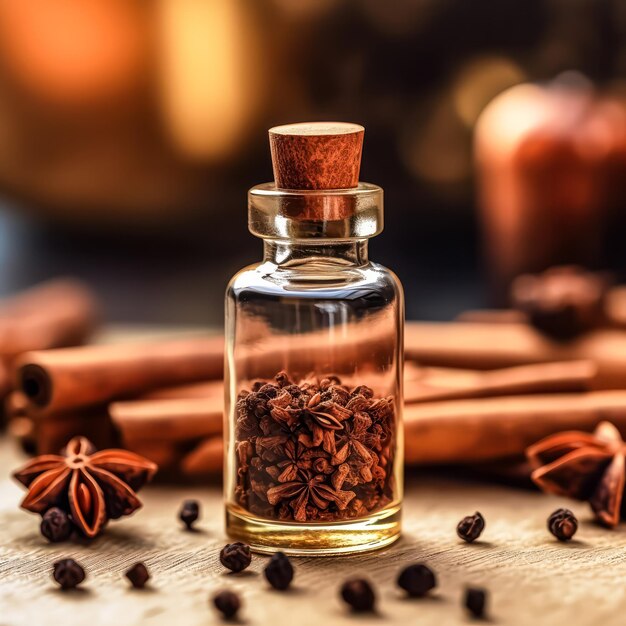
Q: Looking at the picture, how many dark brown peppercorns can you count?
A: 12